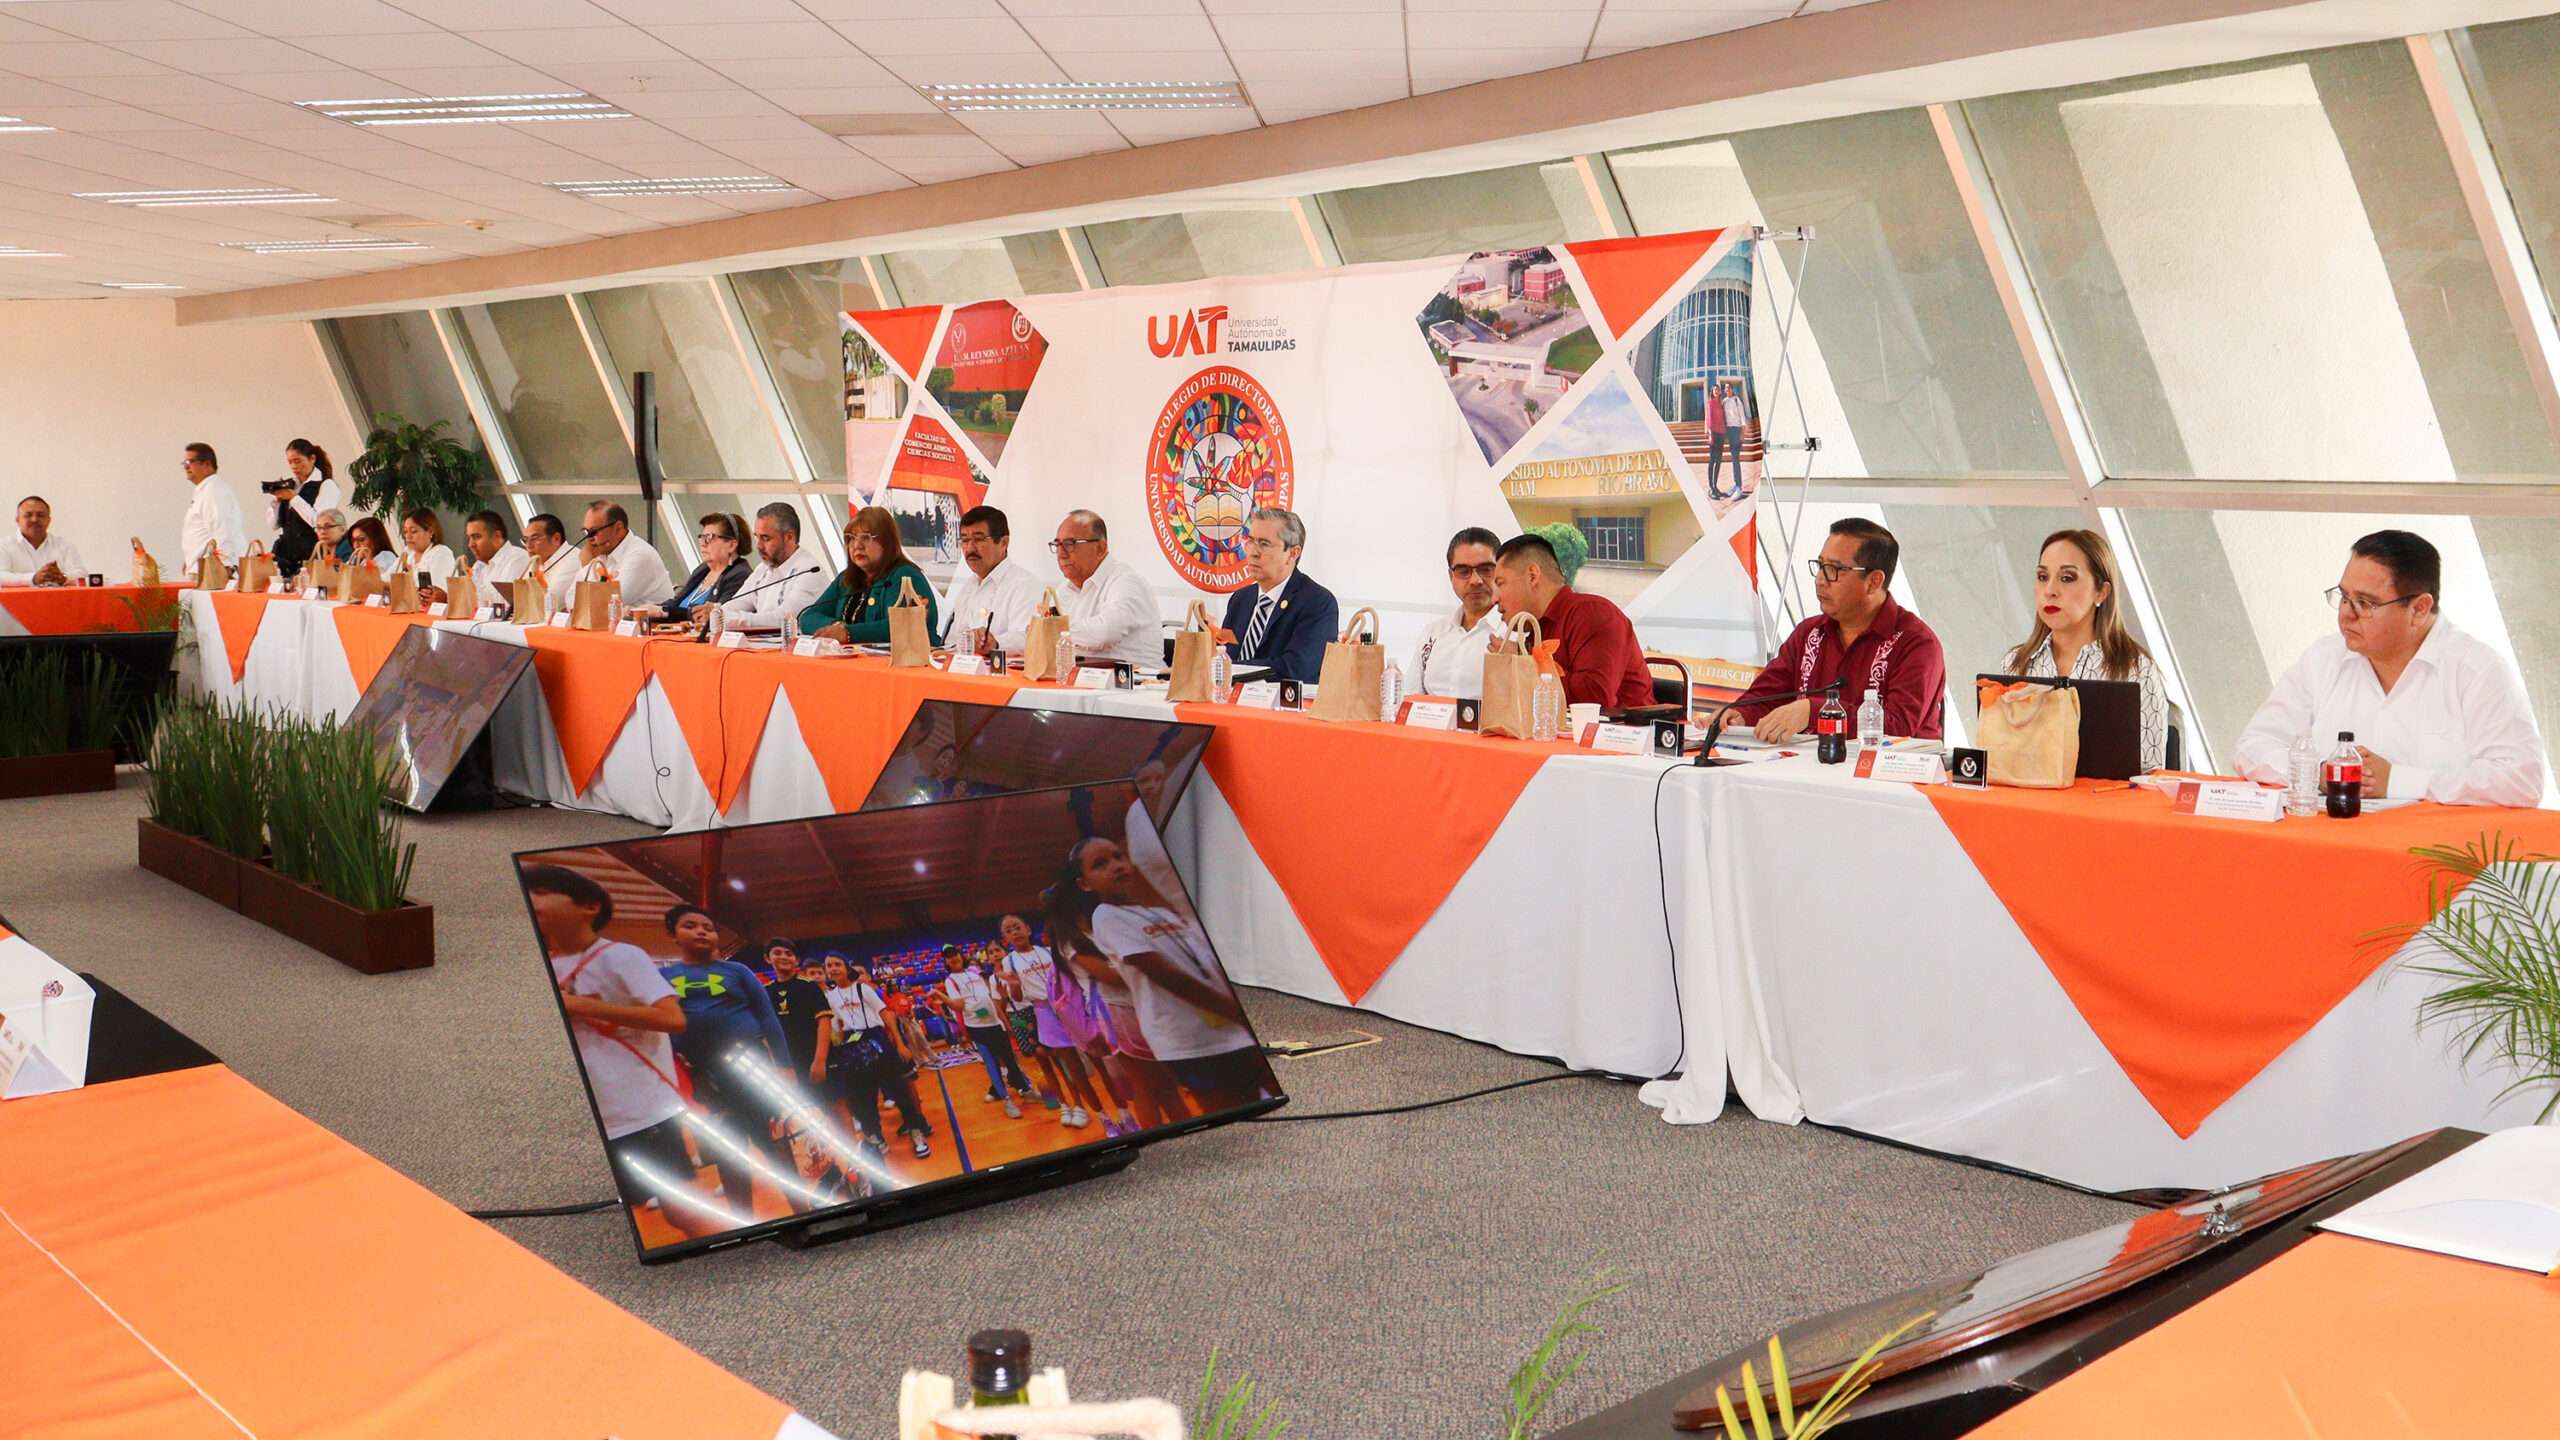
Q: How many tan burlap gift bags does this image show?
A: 15